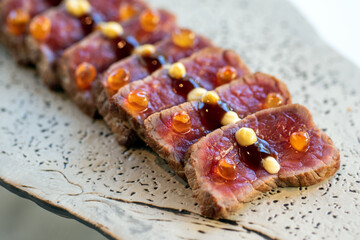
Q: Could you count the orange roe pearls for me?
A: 13